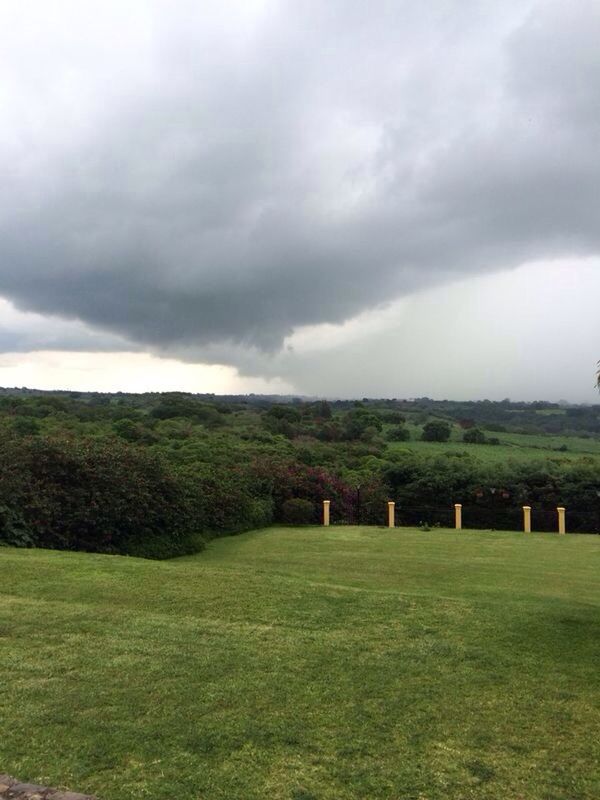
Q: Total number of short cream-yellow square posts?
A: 5